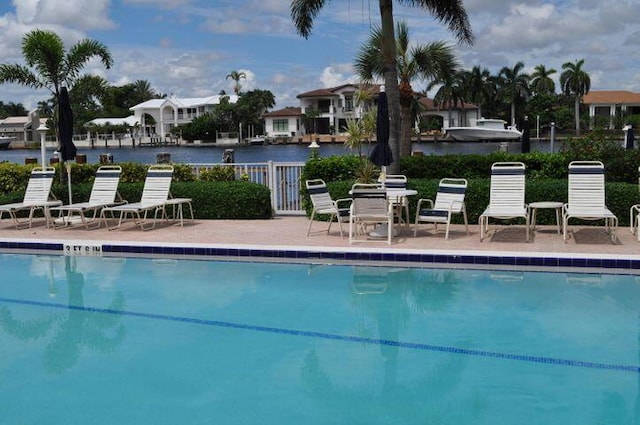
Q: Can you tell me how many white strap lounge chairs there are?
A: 5